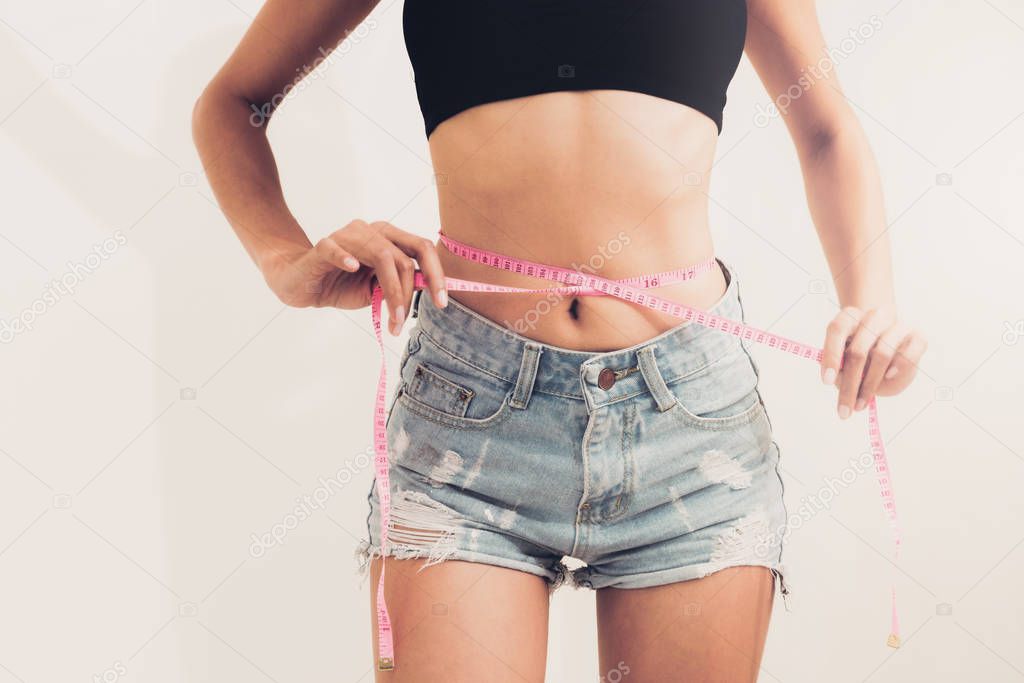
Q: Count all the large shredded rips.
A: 2